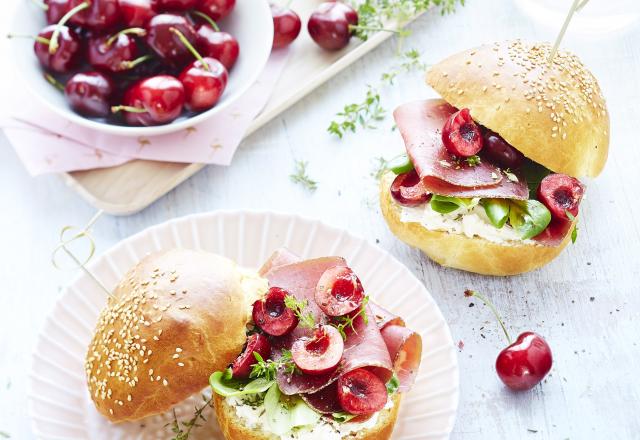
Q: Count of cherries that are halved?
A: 8